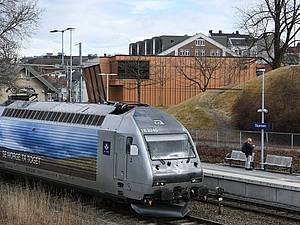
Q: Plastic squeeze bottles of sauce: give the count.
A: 0